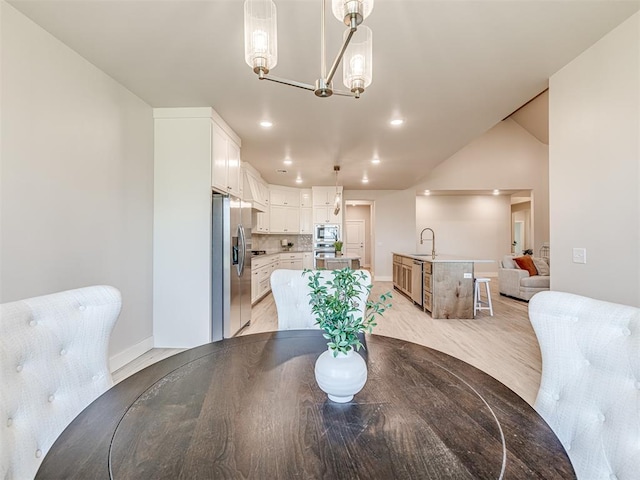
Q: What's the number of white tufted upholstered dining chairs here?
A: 3